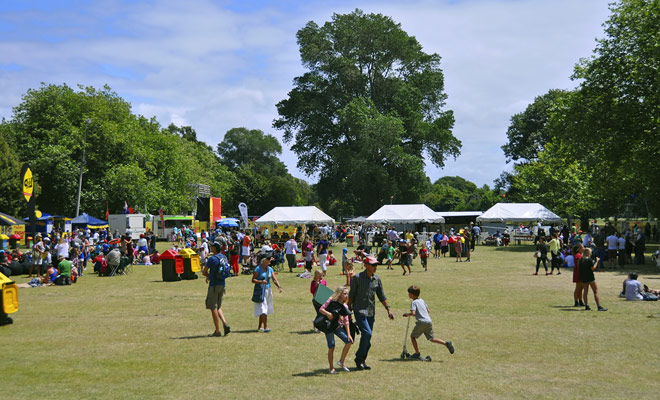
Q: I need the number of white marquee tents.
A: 3